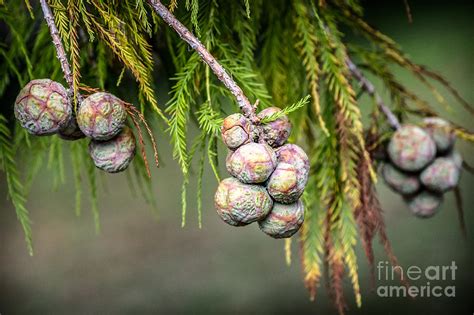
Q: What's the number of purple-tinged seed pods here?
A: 15